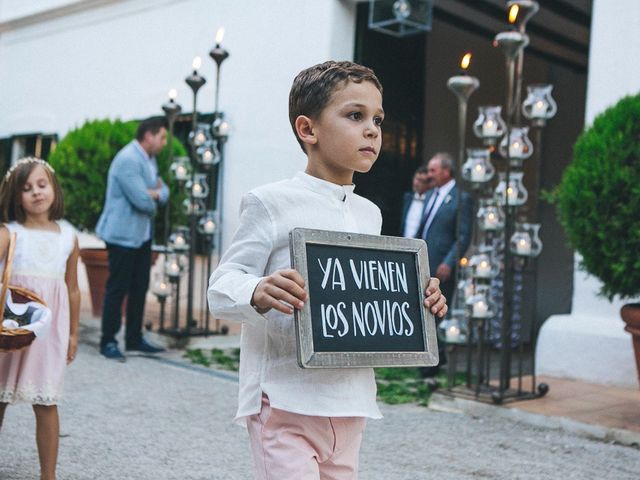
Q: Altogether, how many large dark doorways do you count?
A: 1